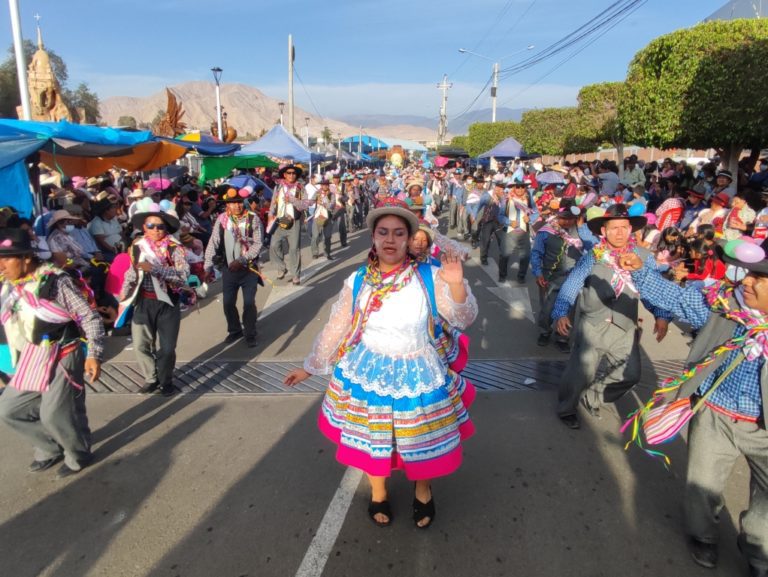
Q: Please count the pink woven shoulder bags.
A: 2